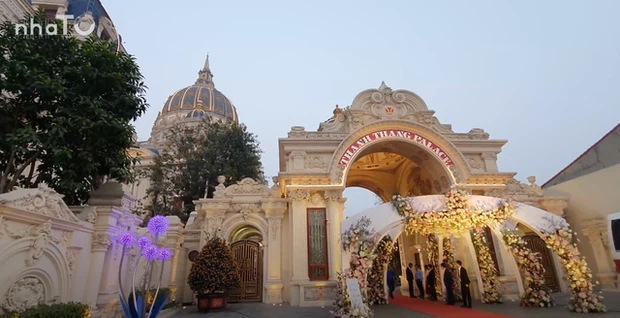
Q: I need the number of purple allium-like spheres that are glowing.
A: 5